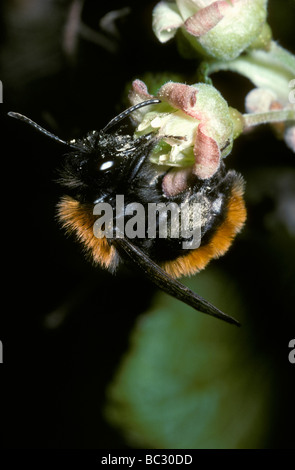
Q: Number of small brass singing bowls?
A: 0